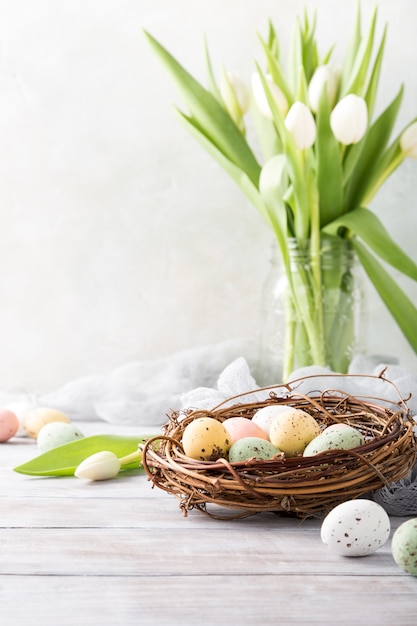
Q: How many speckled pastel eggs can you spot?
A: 11